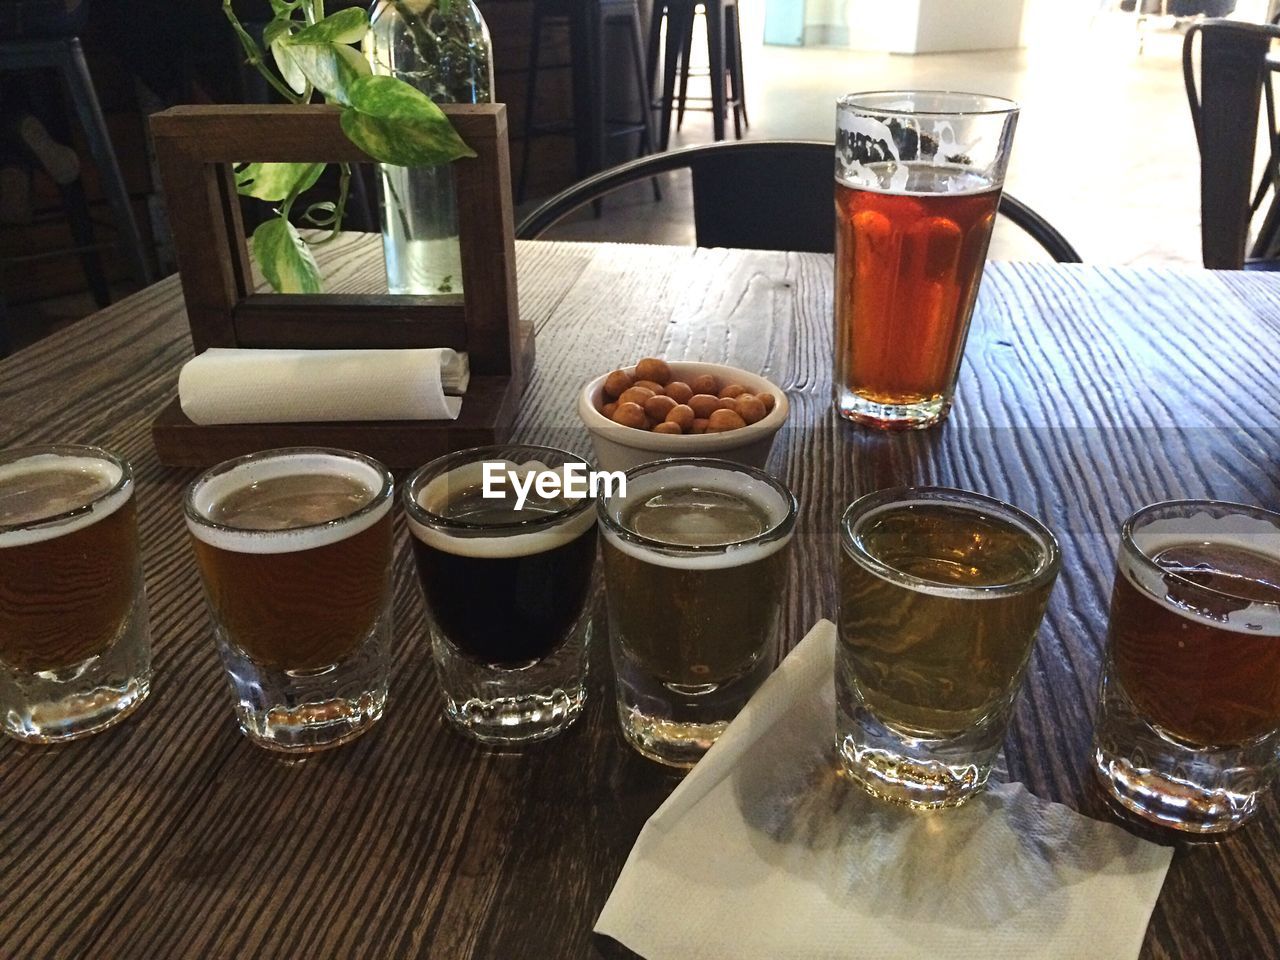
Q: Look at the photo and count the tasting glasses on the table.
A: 6